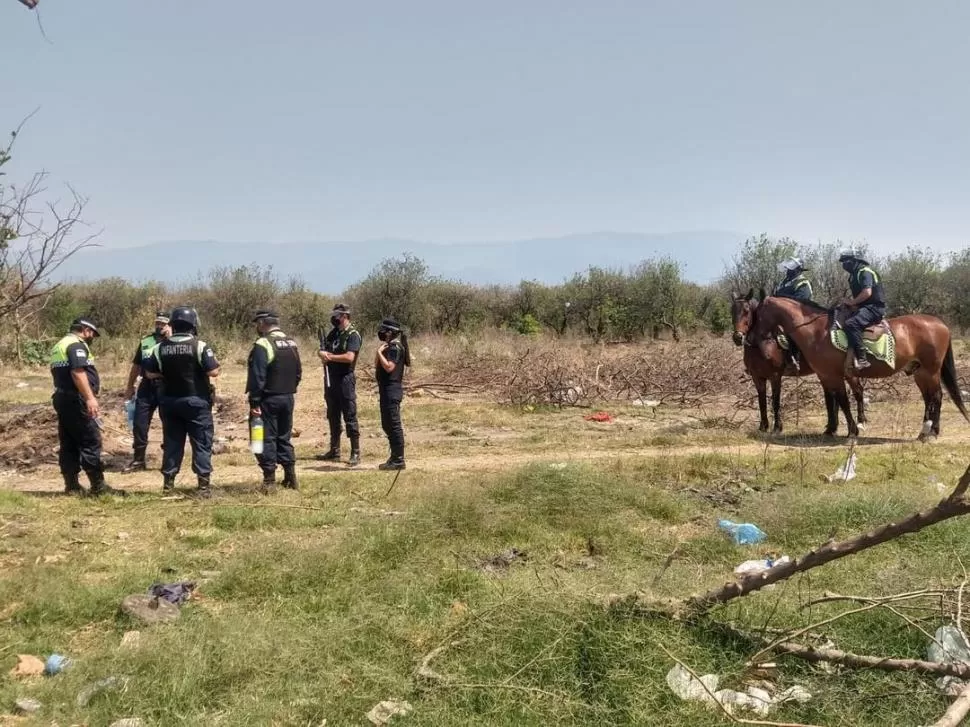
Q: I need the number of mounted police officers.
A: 2